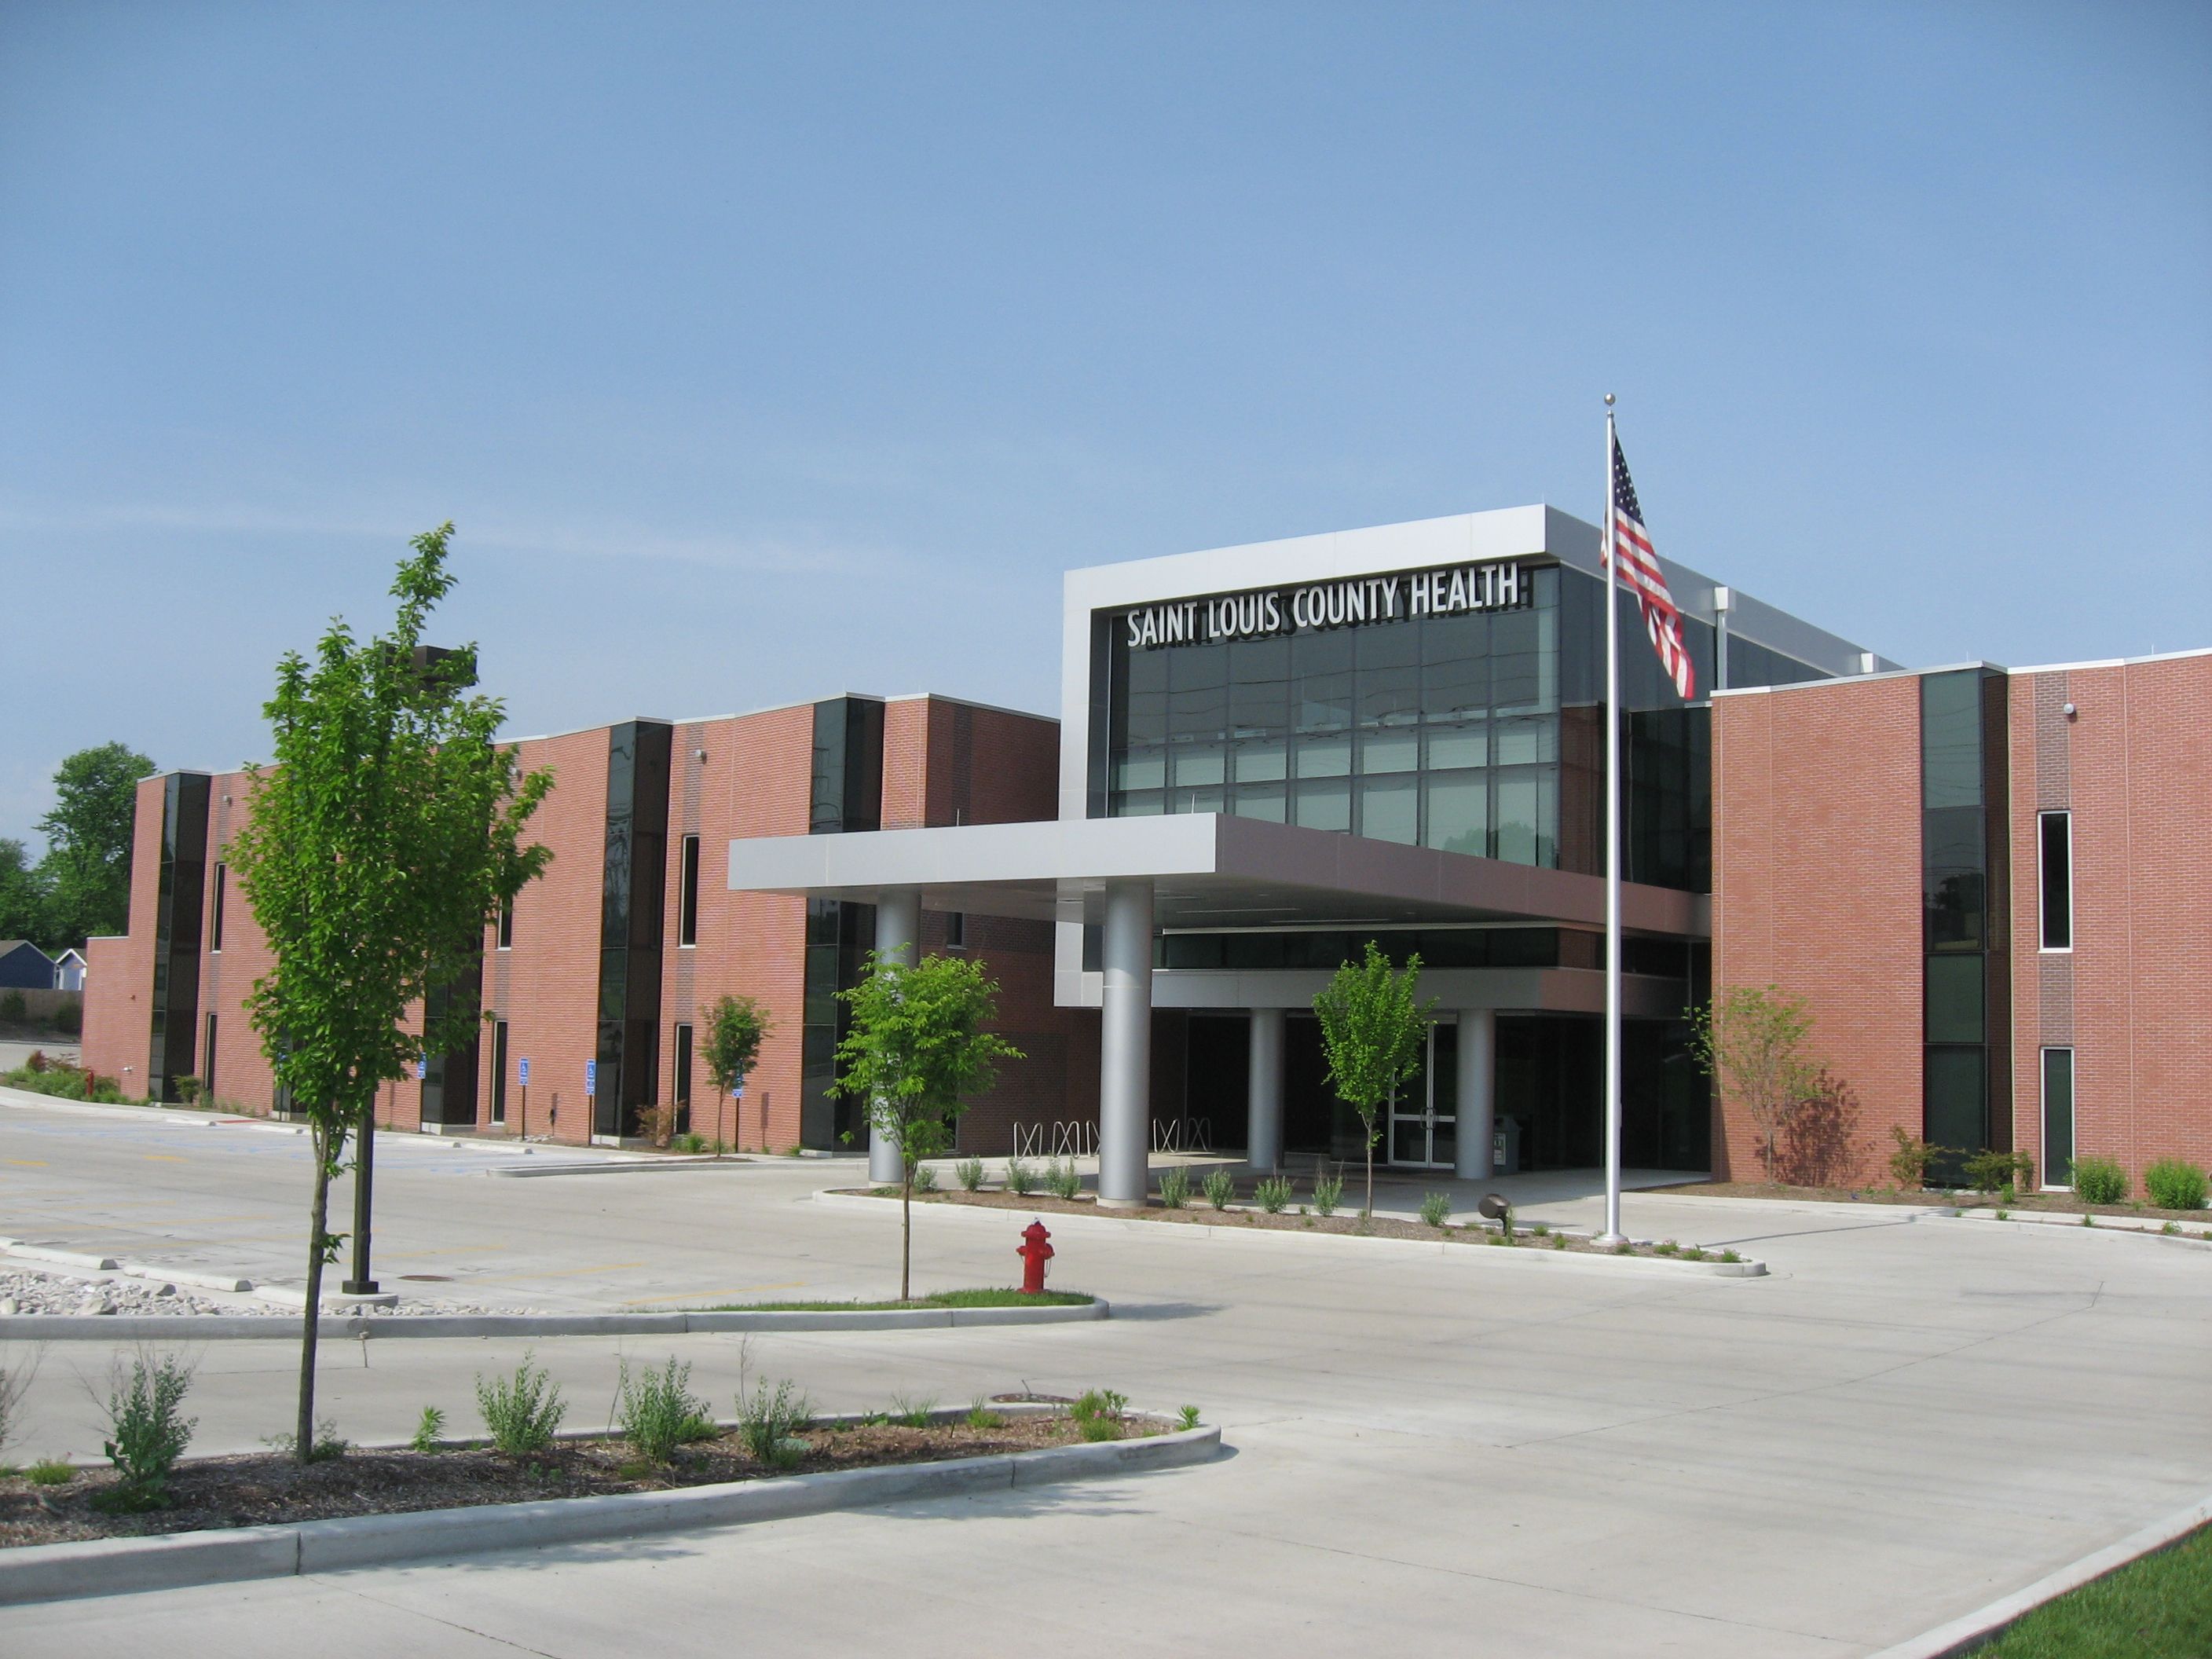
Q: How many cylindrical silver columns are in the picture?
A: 4